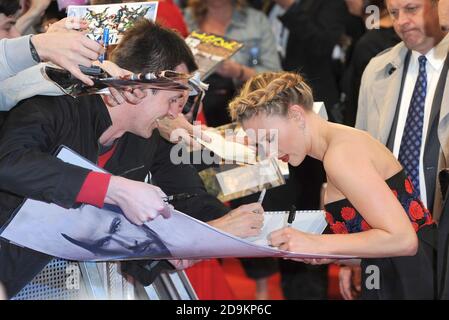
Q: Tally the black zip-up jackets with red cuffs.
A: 1